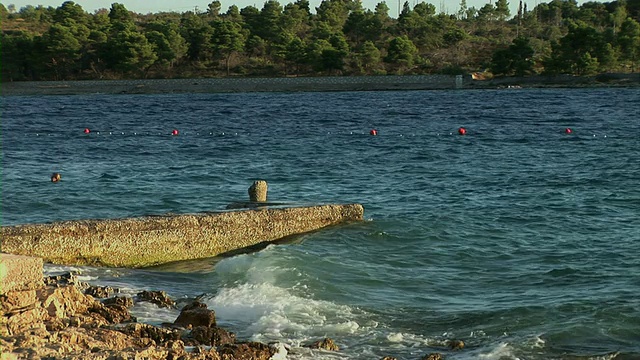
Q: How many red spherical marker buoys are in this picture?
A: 5